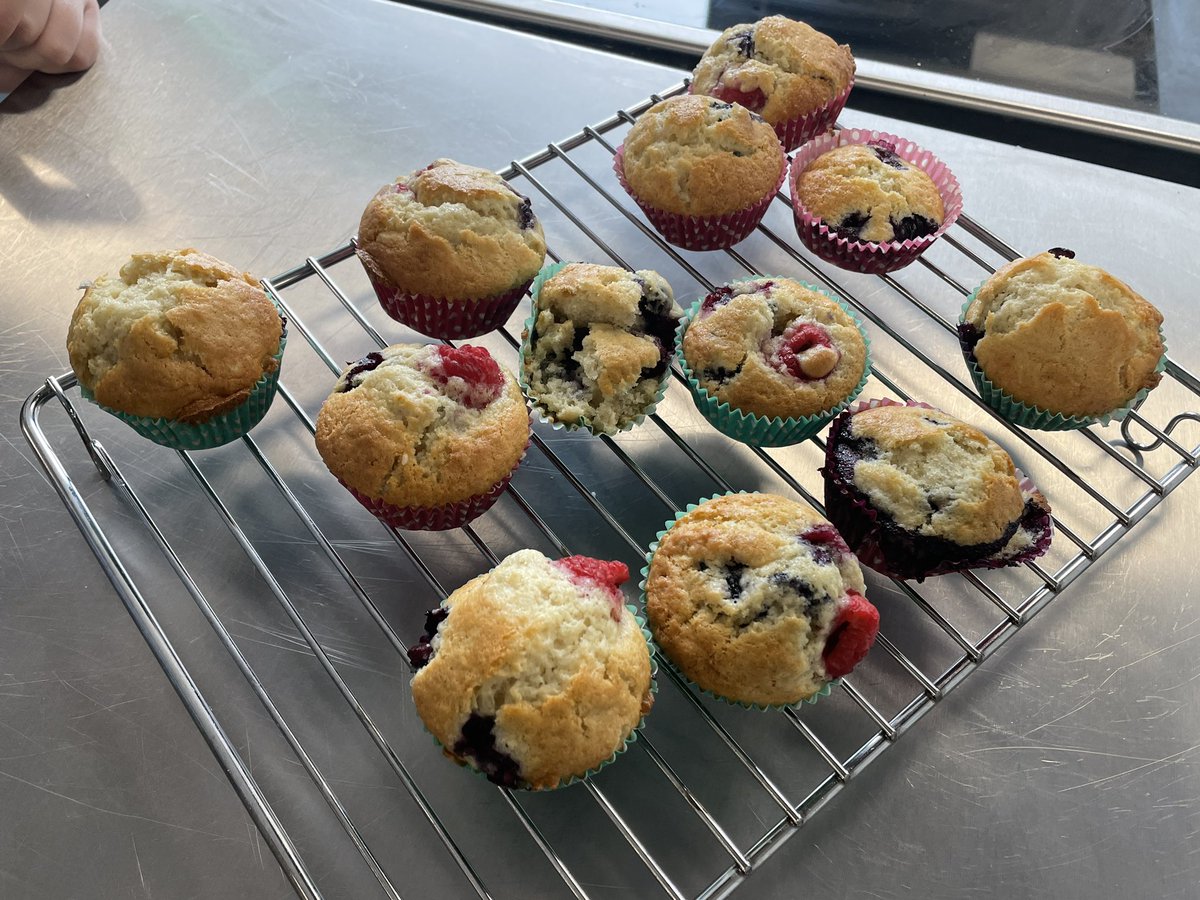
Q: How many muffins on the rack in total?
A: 12